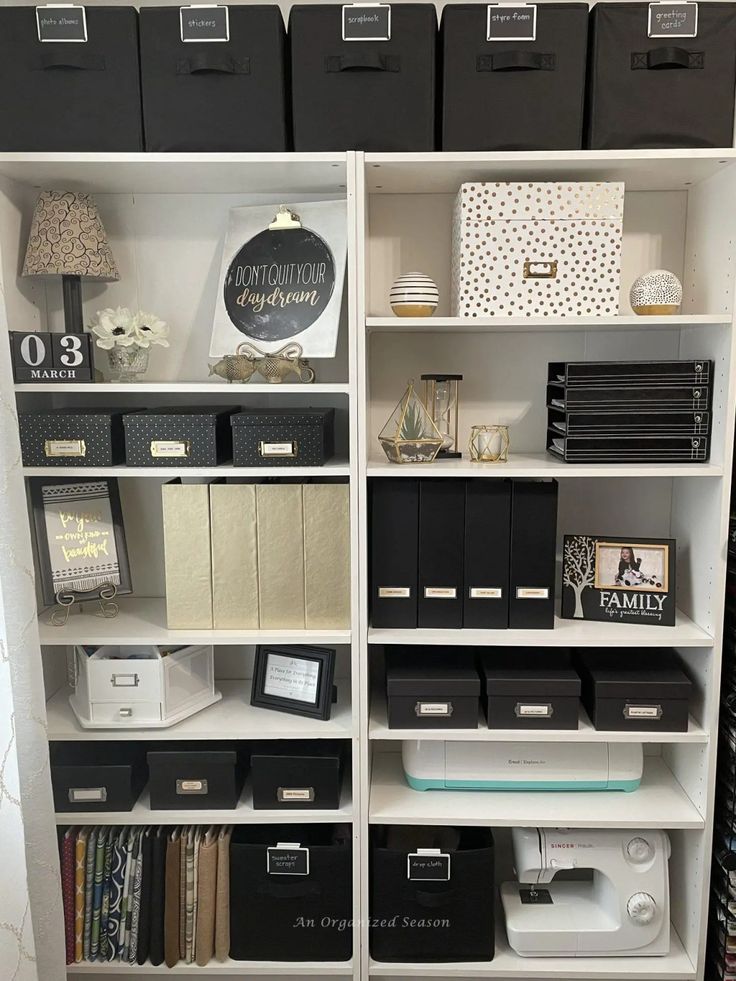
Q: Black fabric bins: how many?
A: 7